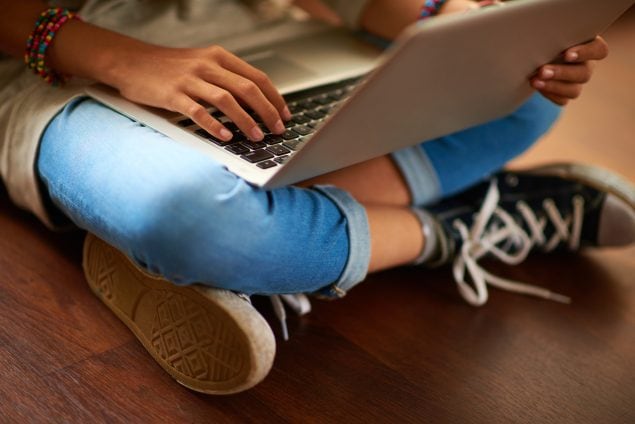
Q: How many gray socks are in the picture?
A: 1